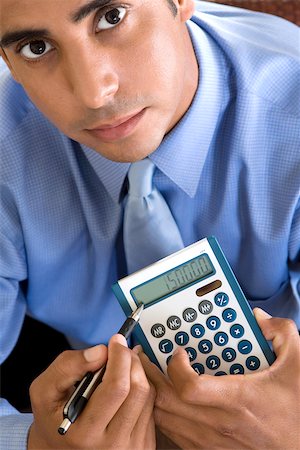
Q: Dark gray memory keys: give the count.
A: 4